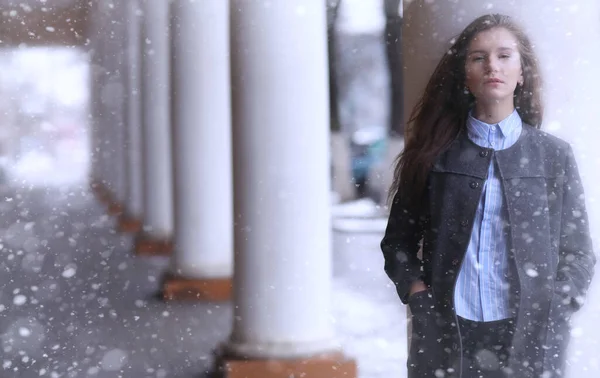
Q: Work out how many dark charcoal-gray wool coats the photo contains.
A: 1